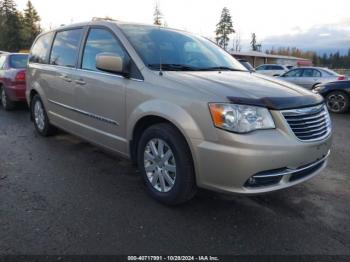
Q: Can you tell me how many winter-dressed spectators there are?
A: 0